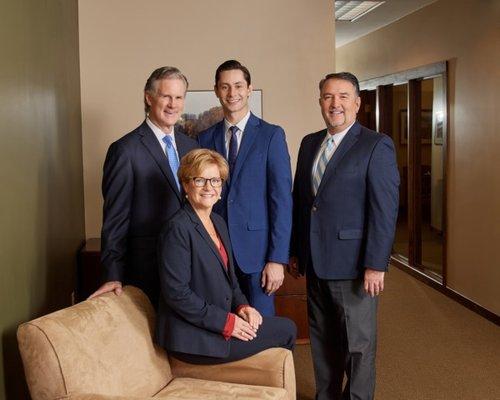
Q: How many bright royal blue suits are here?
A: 1